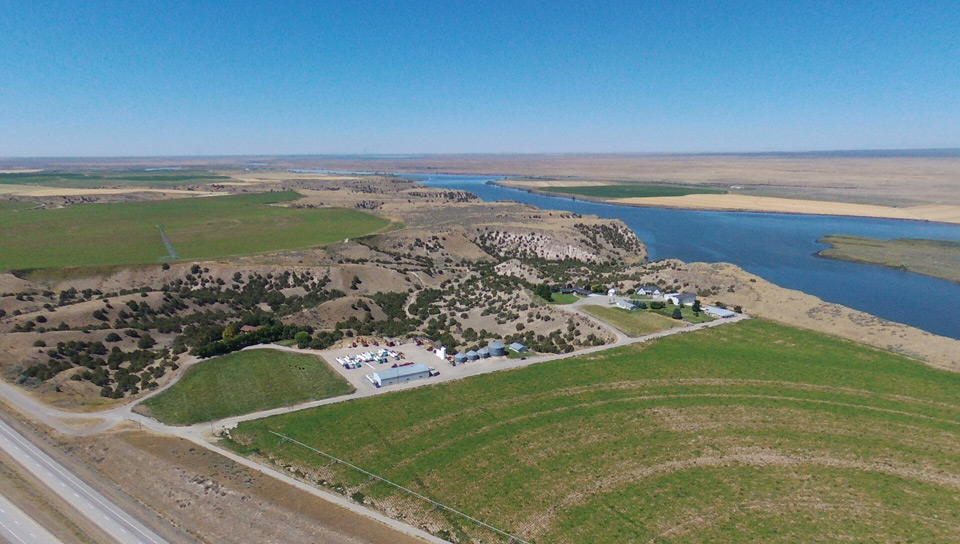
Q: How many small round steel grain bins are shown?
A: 3